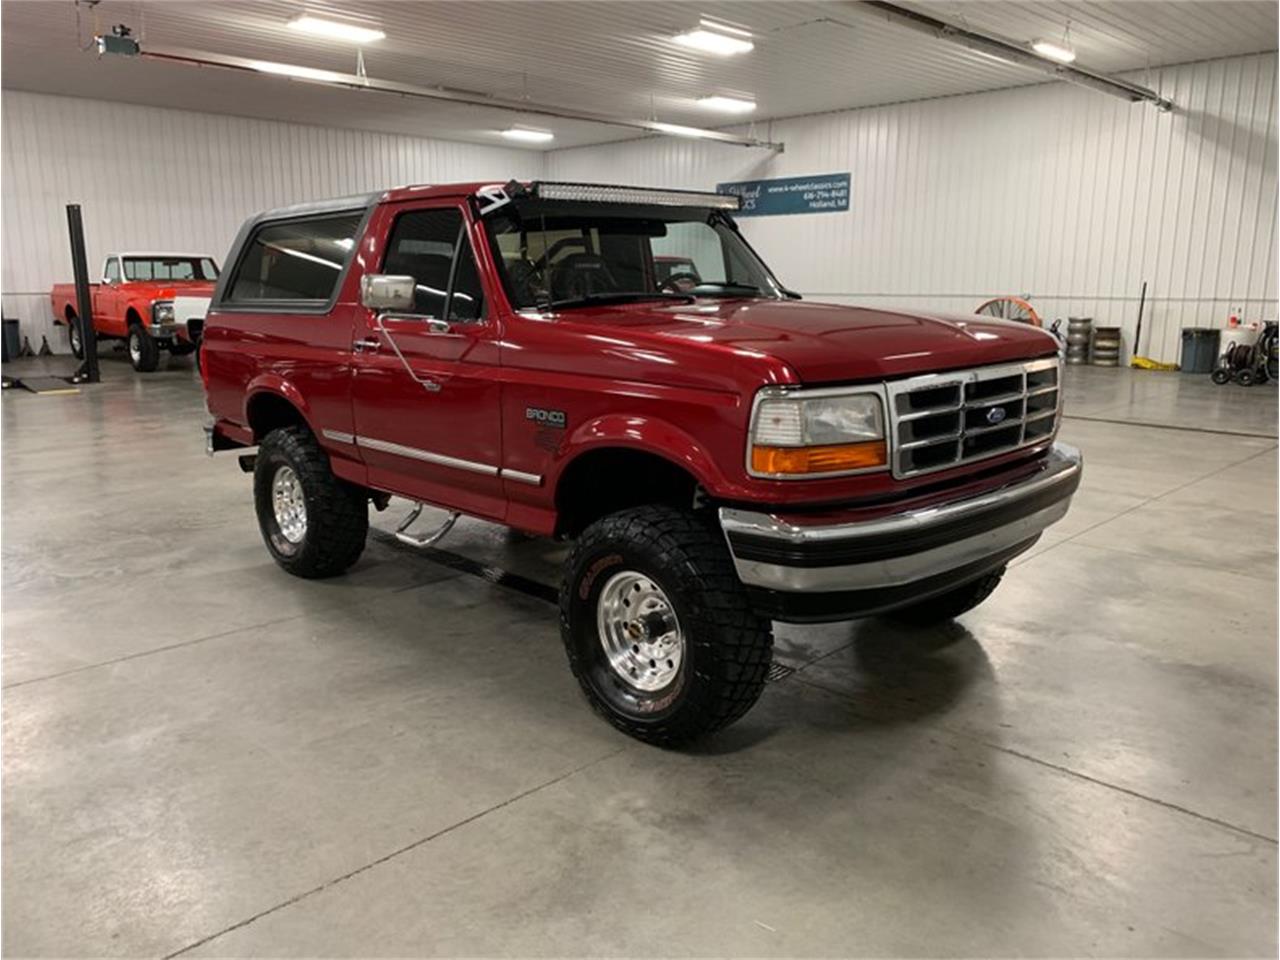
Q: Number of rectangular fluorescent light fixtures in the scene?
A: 5